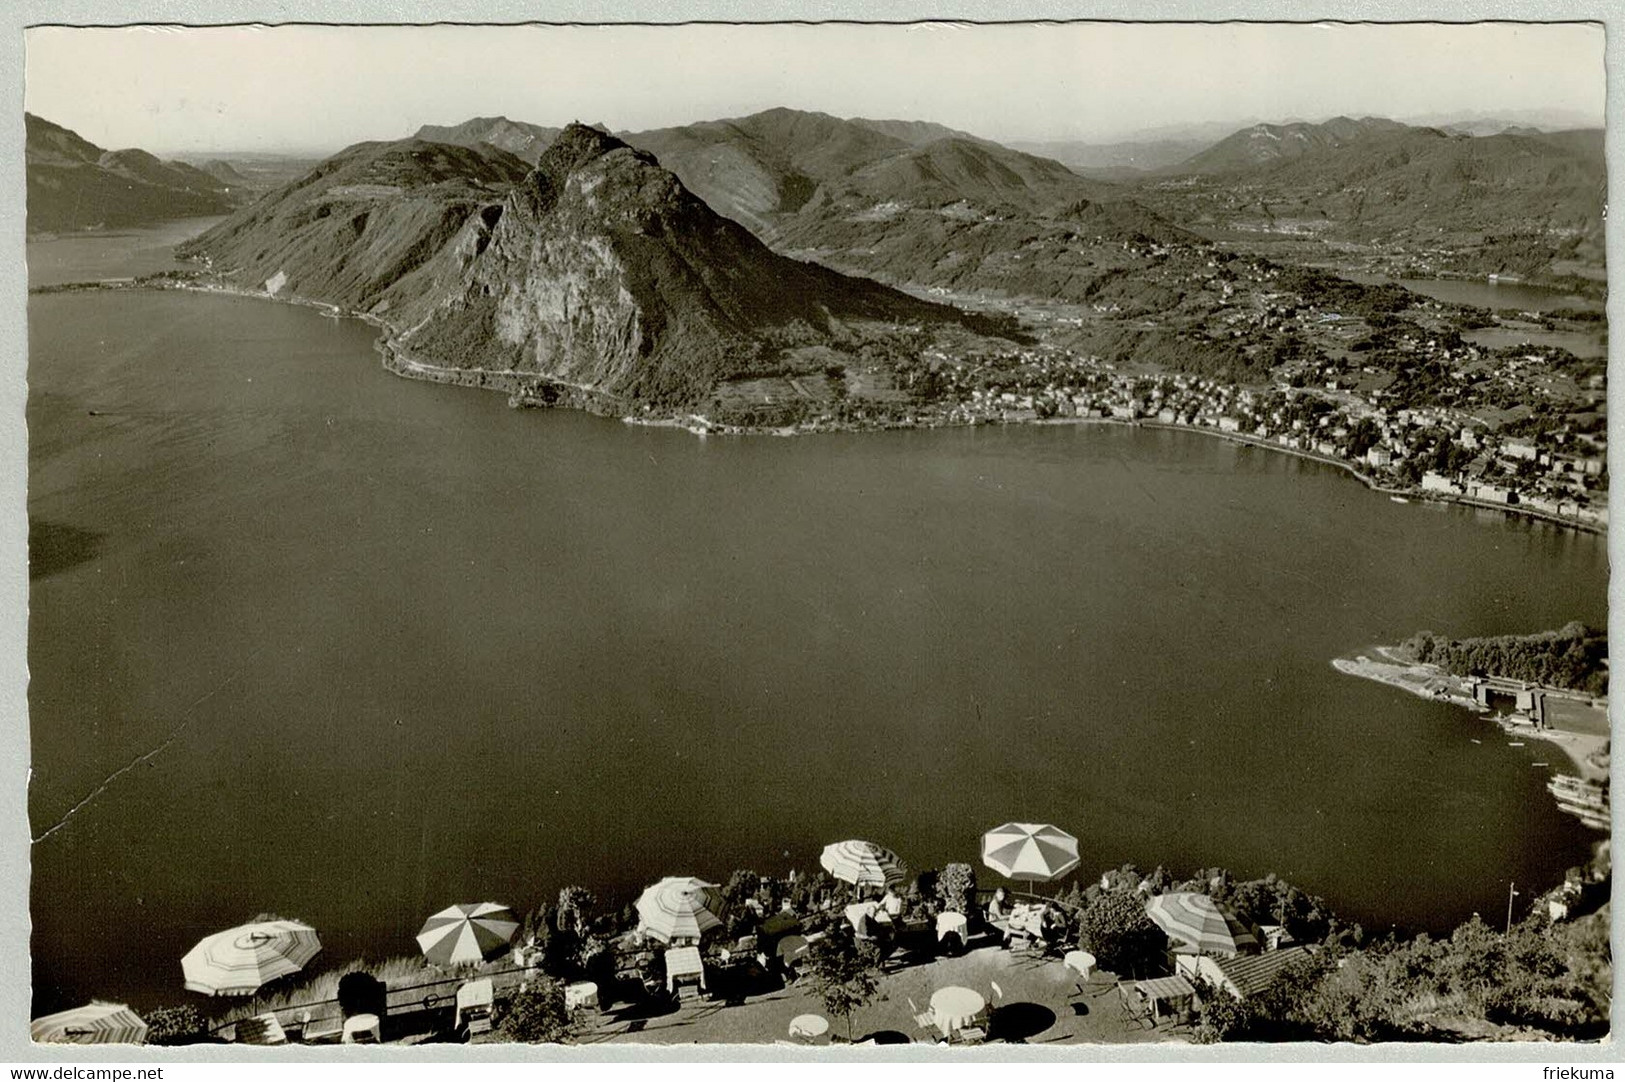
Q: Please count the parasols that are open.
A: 7